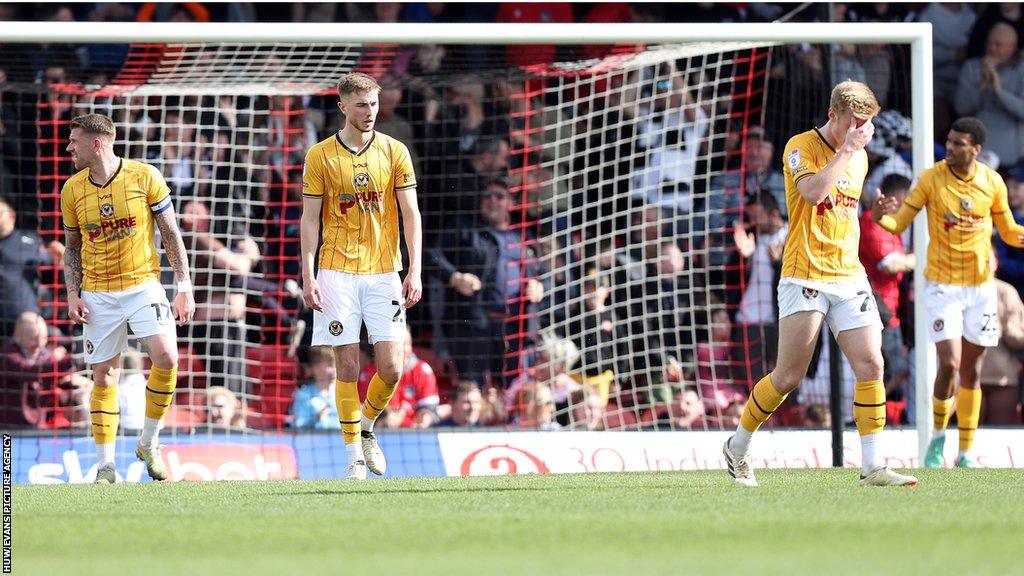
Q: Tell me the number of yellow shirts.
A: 4